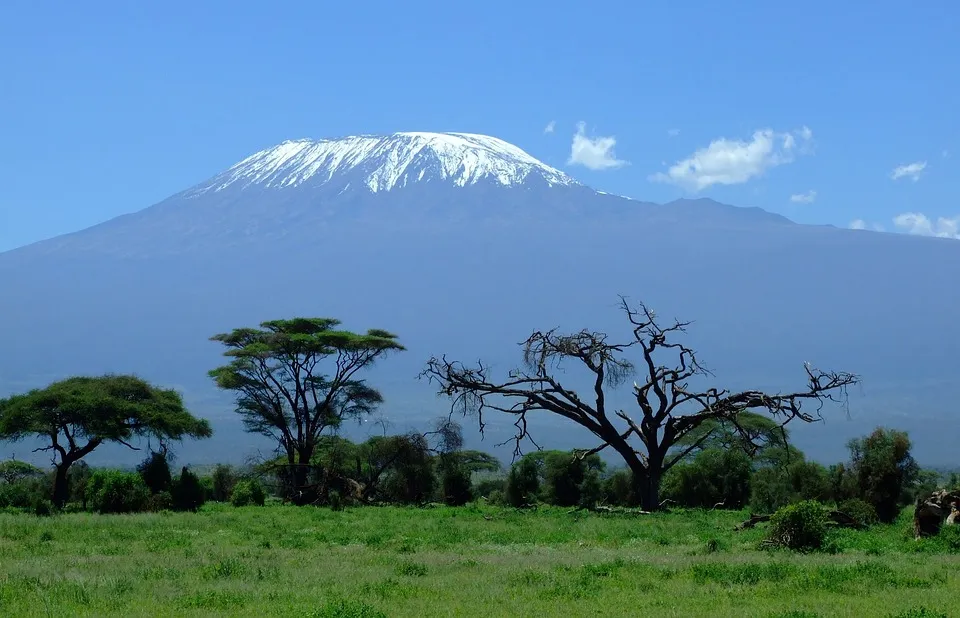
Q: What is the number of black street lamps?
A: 0